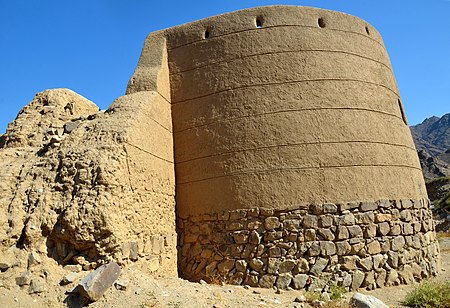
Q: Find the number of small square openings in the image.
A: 4